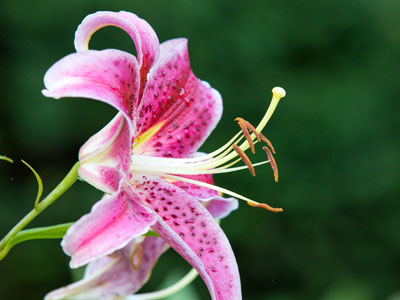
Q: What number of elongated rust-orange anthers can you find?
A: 6